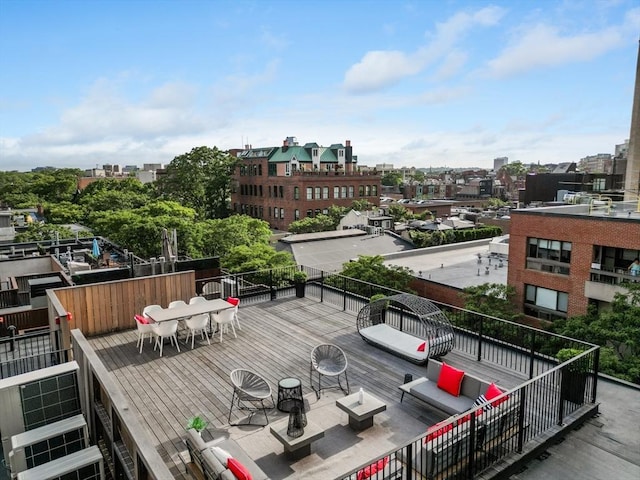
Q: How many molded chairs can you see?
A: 8